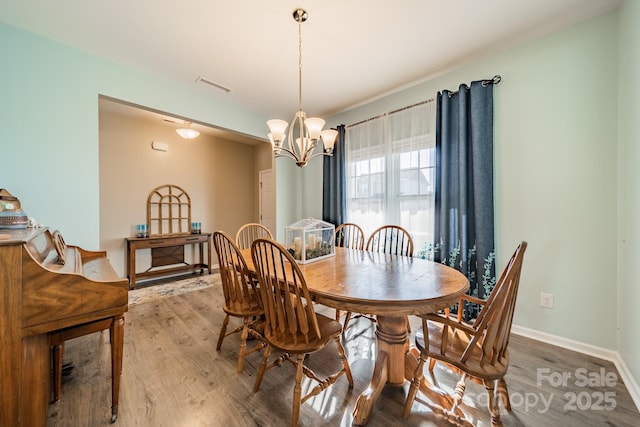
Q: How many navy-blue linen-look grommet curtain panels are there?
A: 2